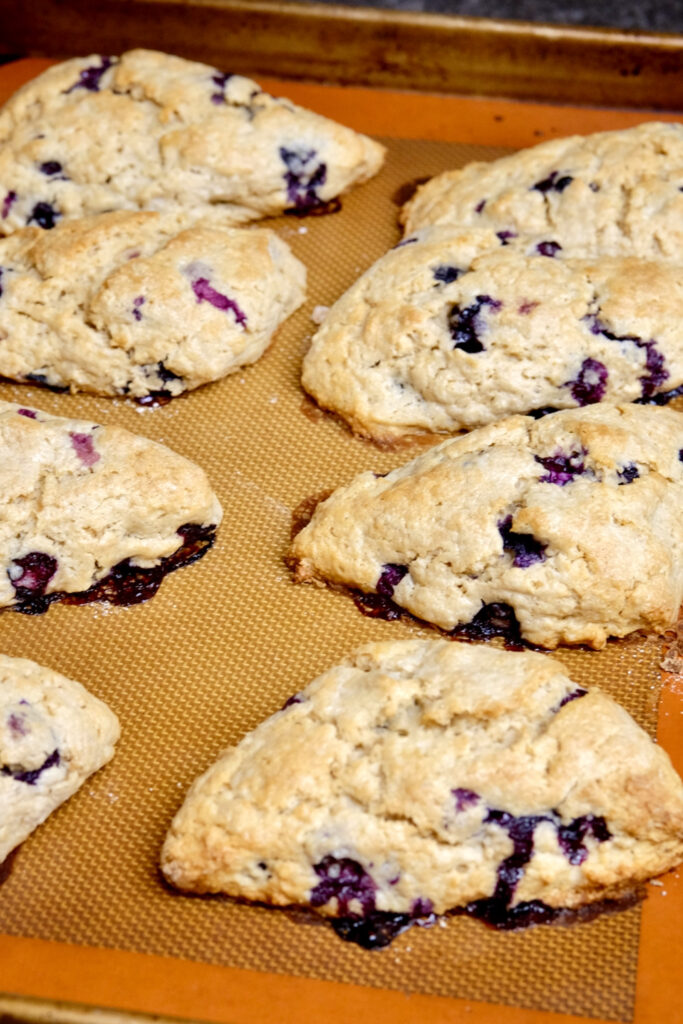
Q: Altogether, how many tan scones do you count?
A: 8